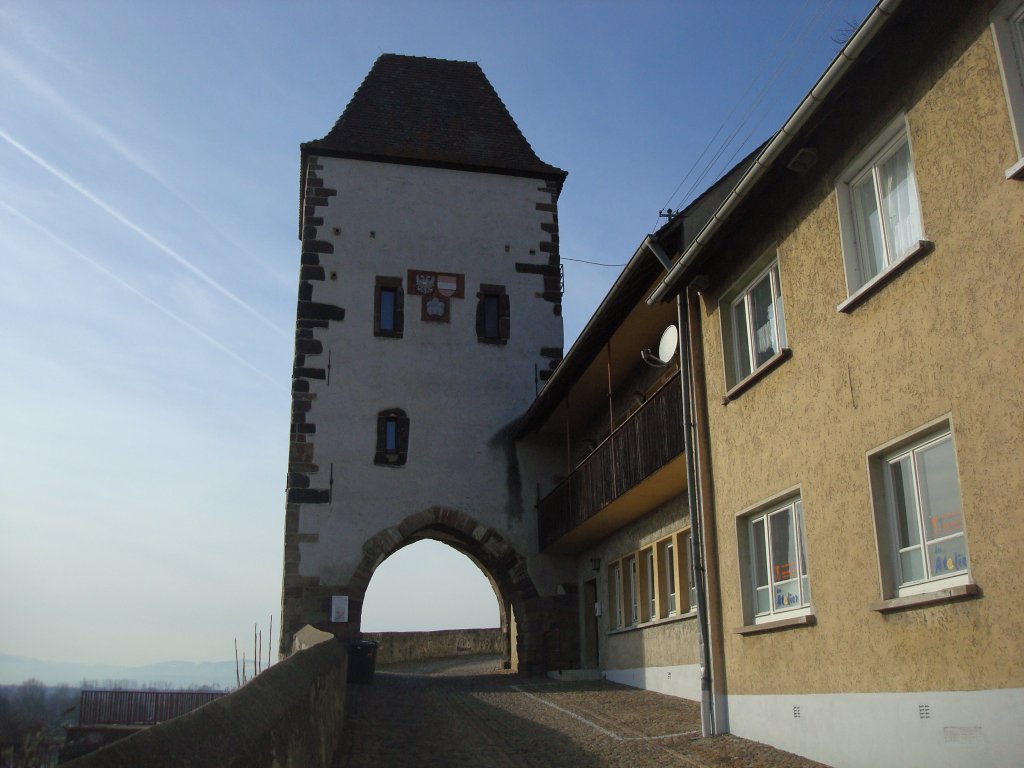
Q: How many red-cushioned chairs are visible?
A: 0